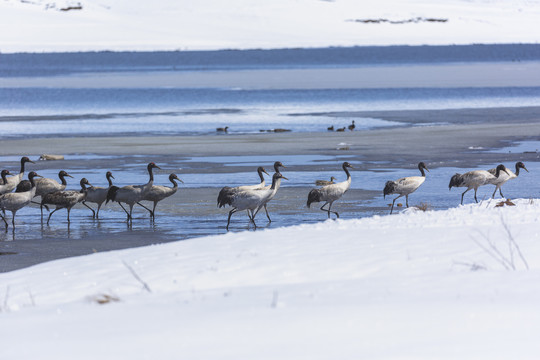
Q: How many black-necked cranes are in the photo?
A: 15